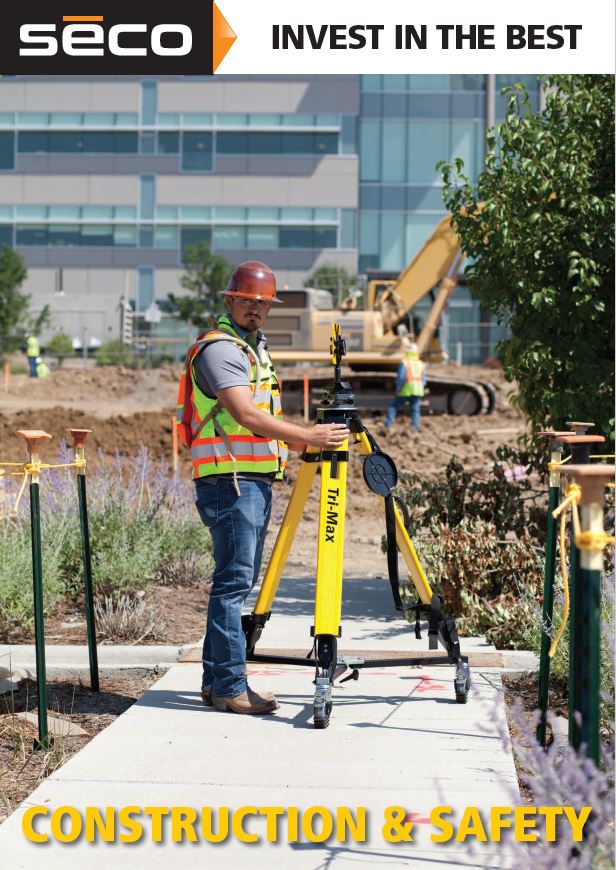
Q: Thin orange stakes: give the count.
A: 3